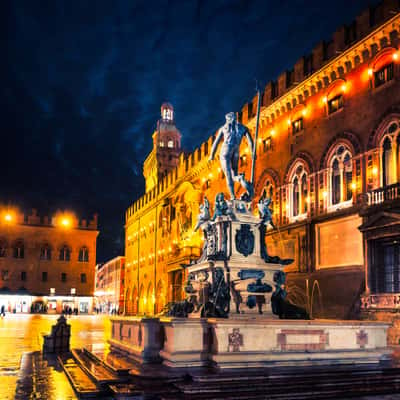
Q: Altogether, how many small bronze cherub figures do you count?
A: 3